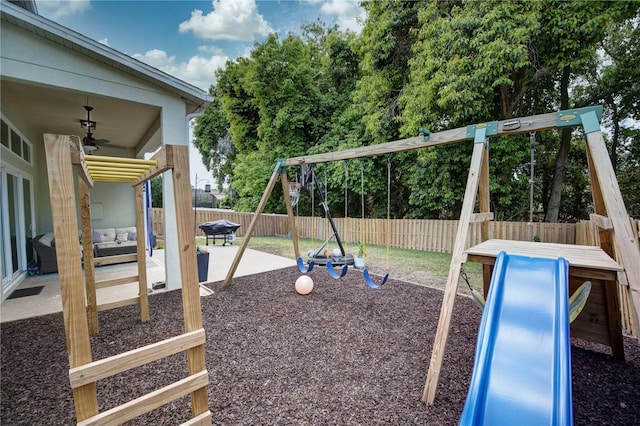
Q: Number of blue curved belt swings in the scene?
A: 3